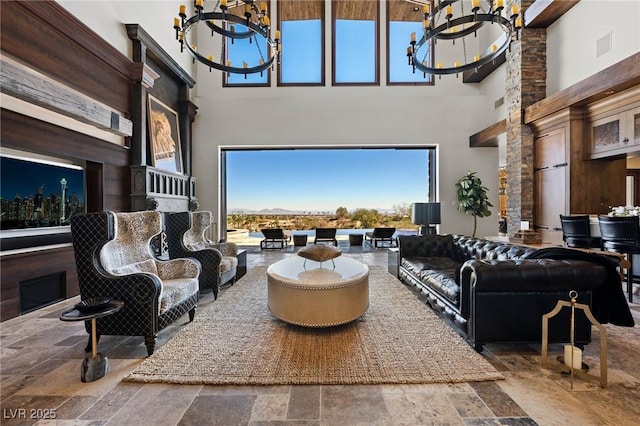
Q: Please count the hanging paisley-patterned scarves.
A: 0